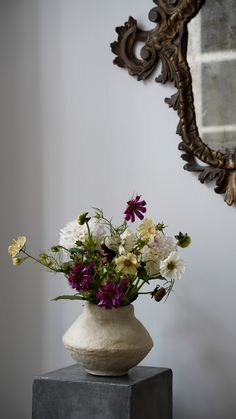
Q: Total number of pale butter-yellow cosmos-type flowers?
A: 3